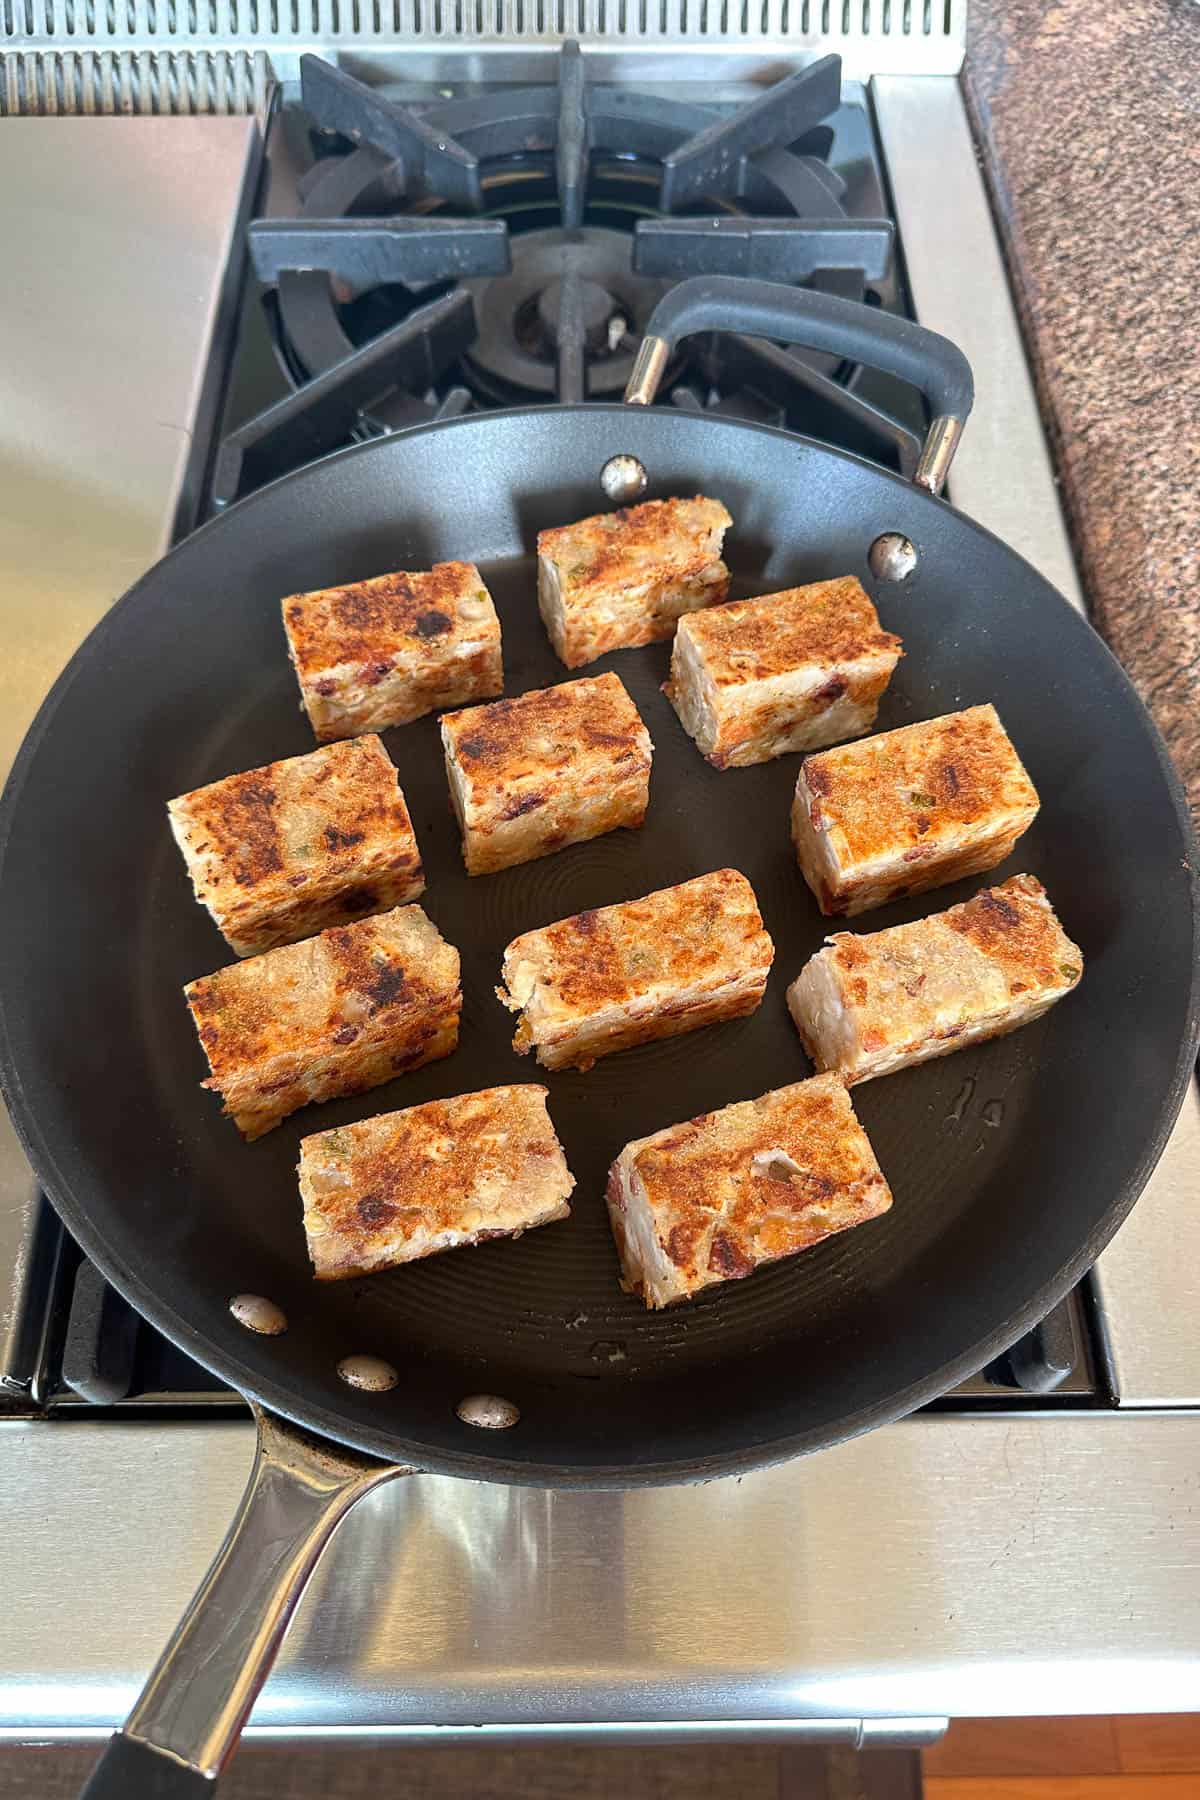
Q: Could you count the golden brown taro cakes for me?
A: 11